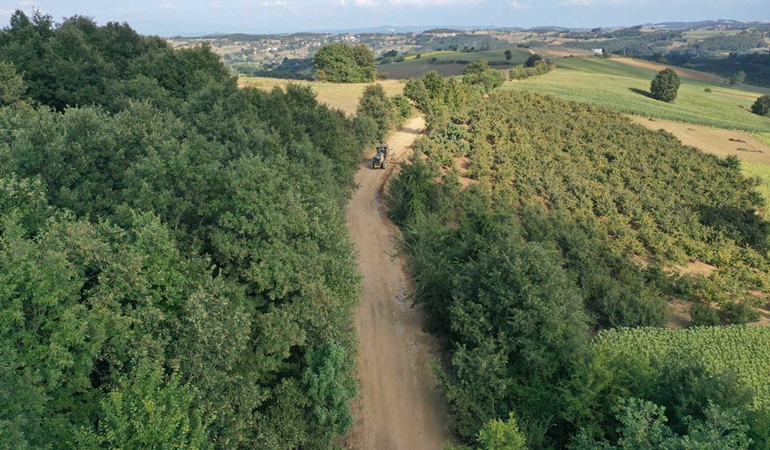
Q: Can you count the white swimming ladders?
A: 0